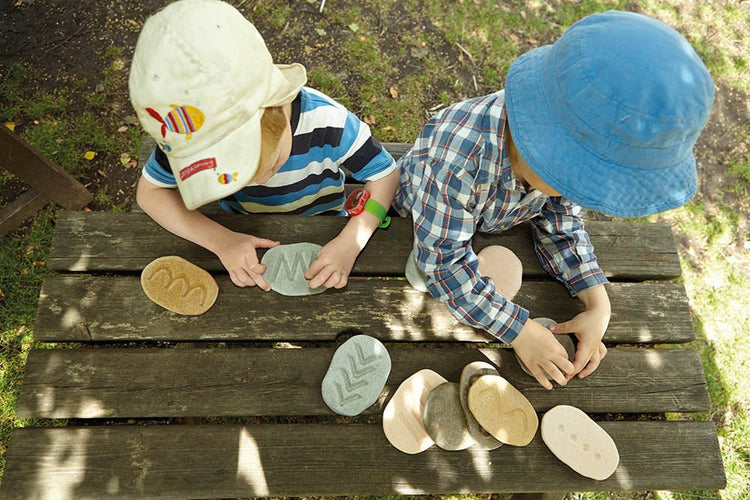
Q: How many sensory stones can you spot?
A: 11